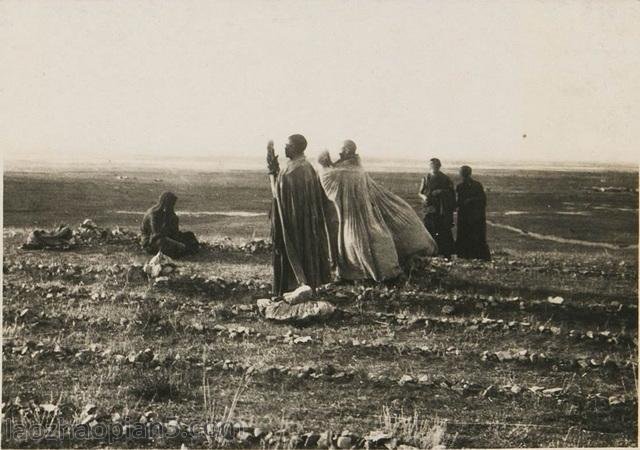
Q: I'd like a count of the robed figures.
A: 5